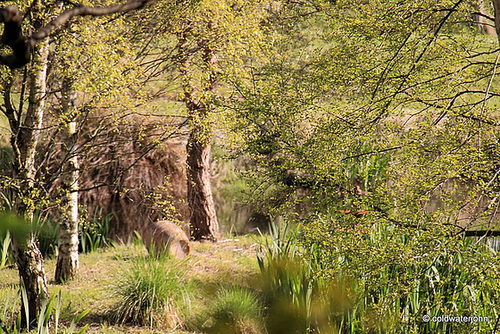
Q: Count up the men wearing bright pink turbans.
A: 0